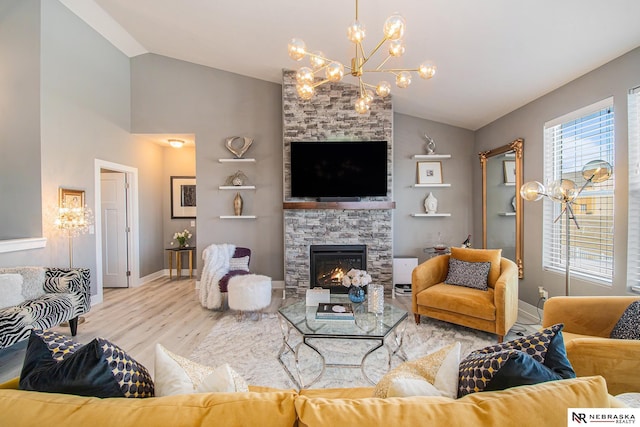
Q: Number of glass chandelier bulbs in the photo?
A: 13